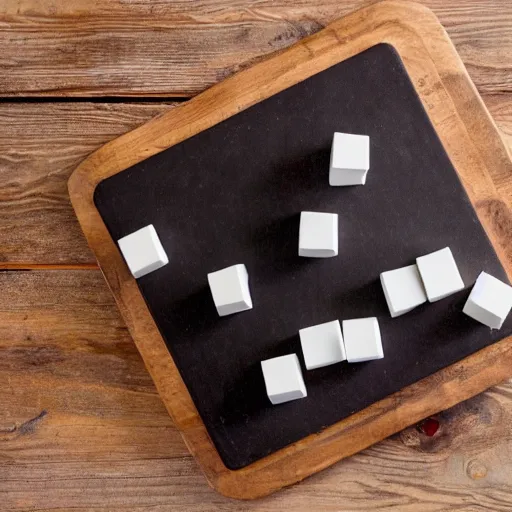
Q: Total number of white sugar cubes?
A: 10